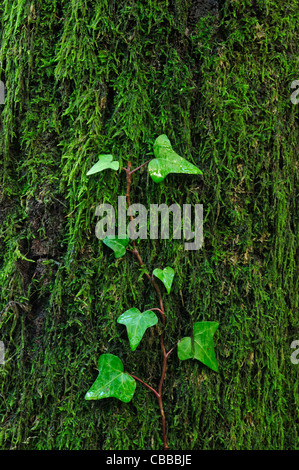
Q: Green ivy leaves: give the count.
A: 7